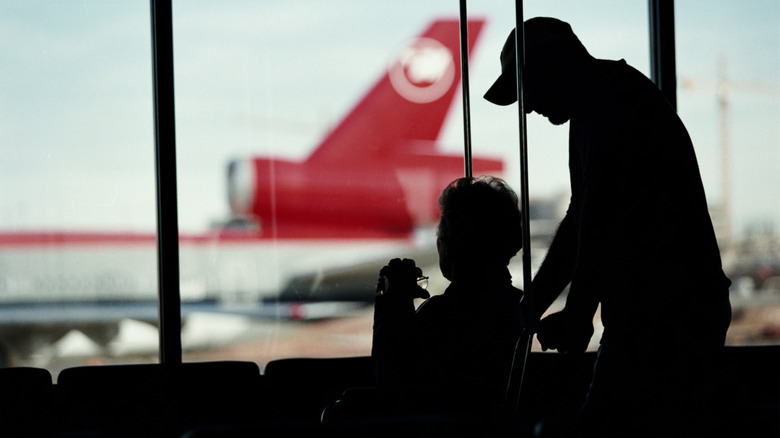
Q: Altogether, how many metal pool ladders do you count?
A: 0